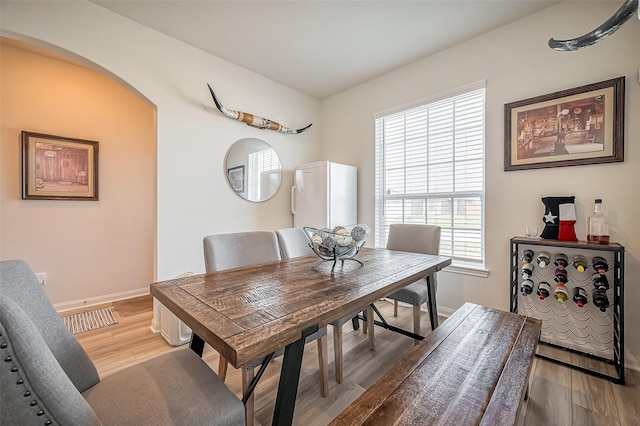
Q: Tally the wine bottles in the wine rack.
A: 13